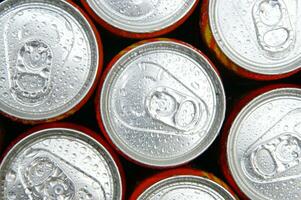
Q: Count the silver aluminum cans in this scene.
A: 7